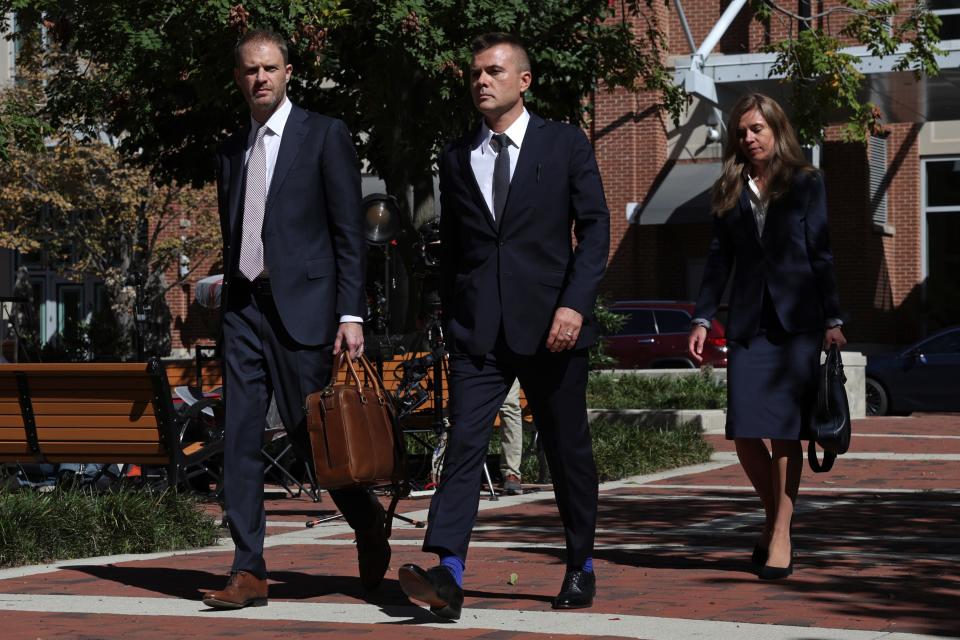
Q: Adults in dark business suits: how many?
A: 3